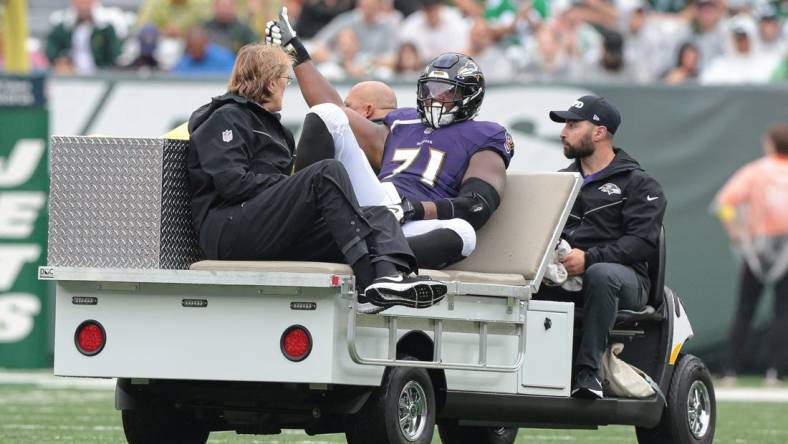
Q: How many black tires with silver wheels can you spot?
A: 2